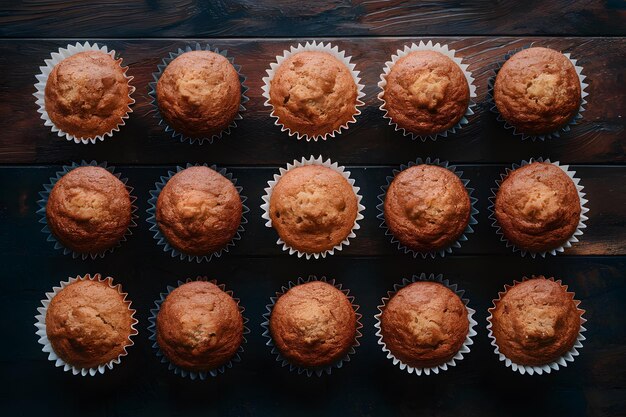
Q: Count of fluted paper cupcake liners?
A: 15